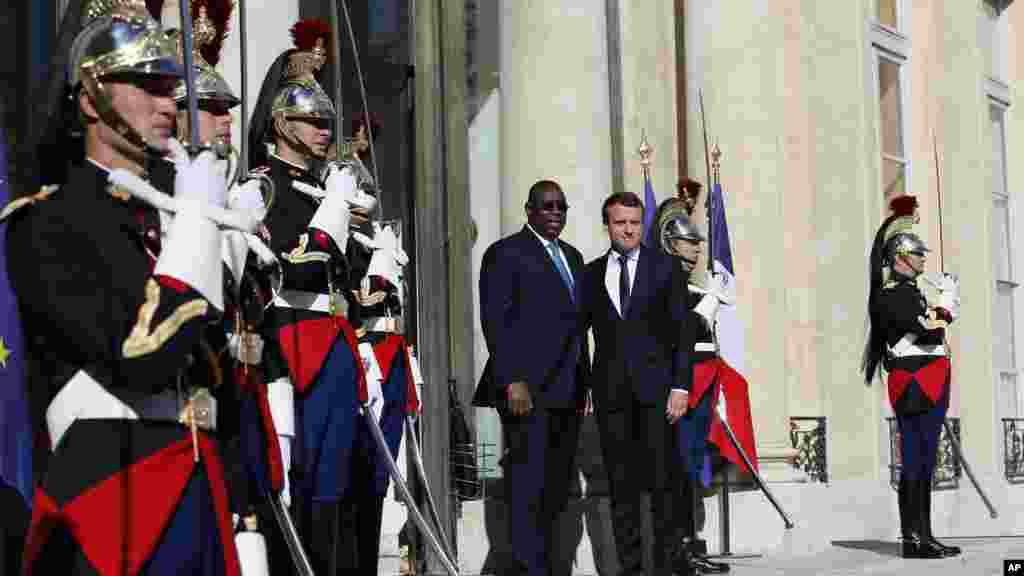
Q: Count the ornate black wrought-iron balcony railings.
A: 3